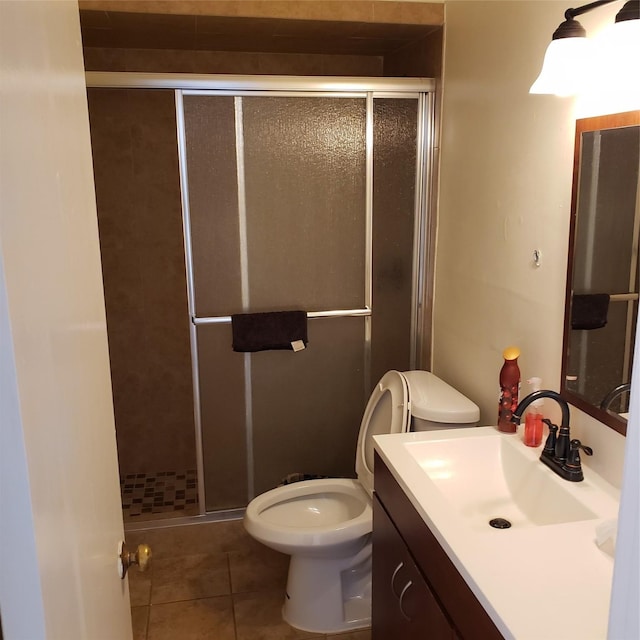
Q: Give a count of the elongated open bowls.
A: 1